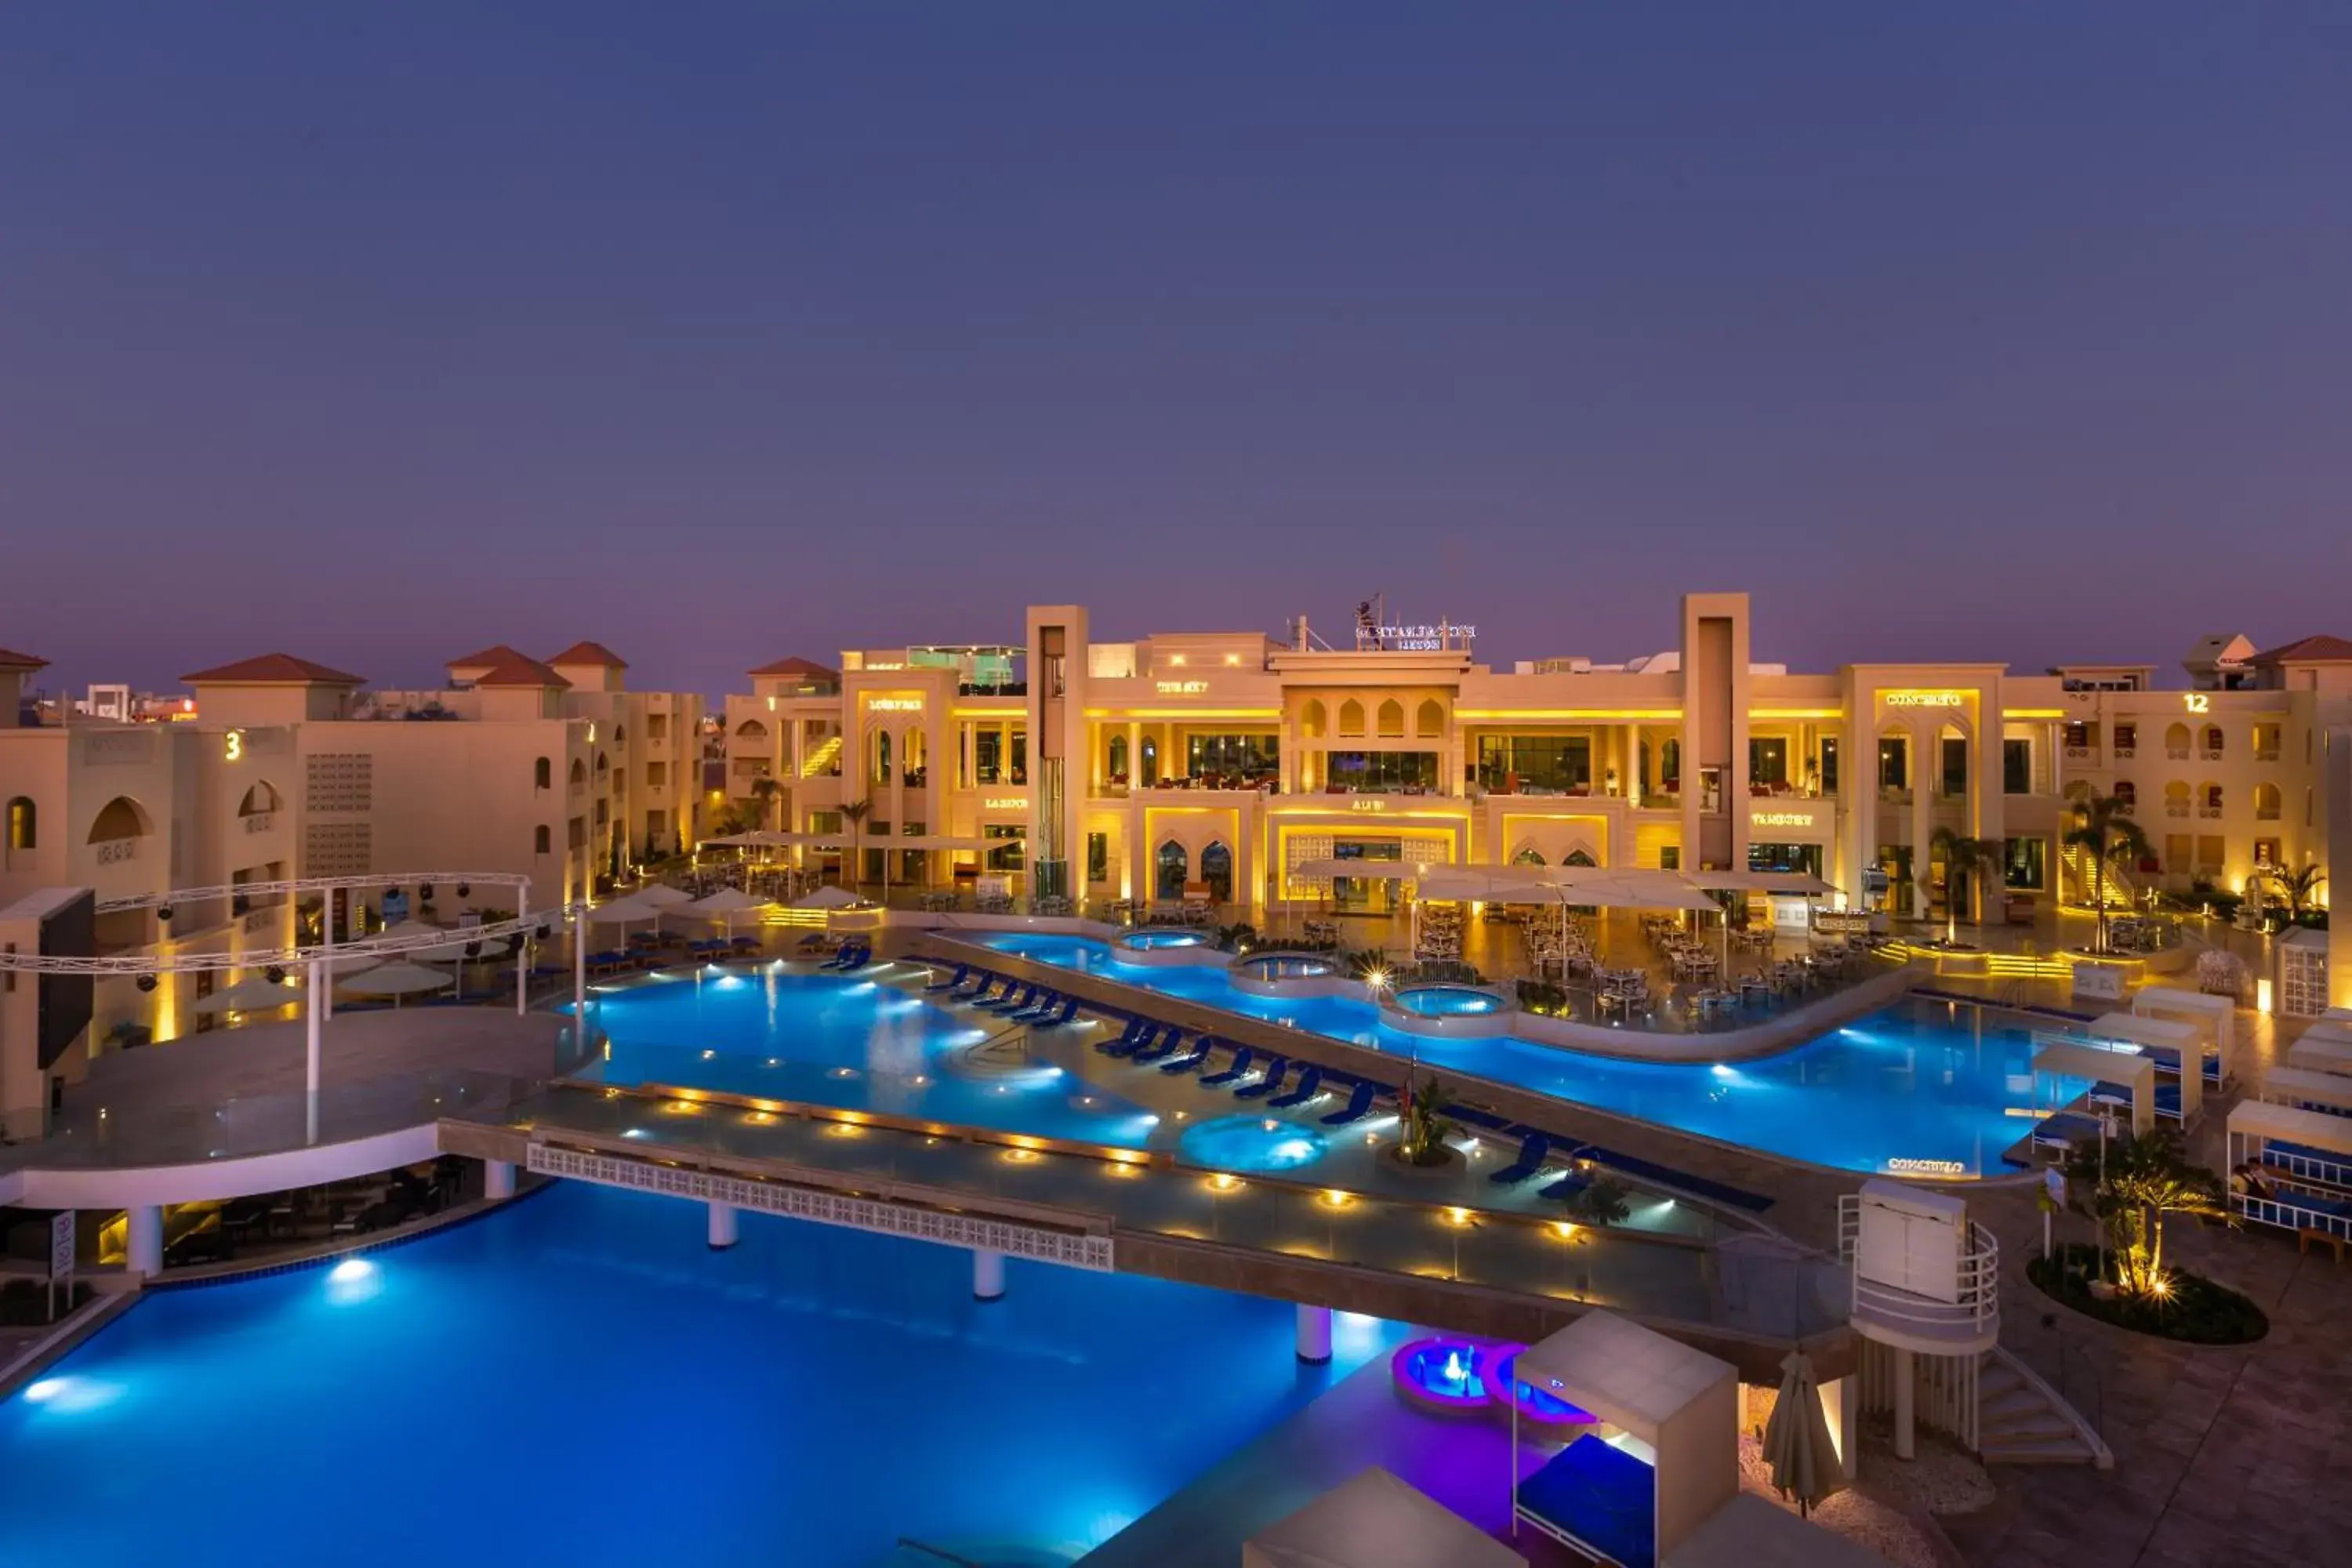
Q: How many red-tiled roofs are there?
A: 7